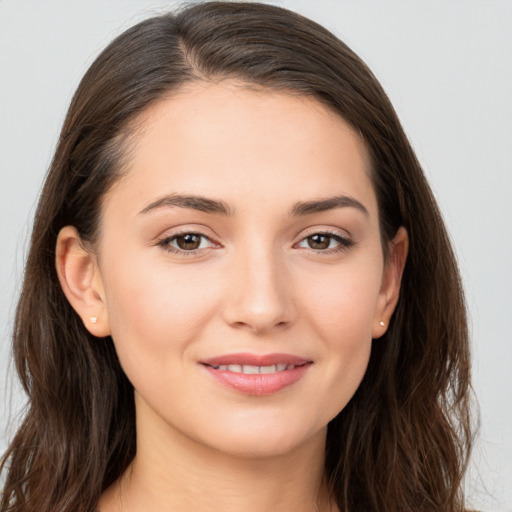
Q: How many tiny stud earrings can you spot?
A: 2